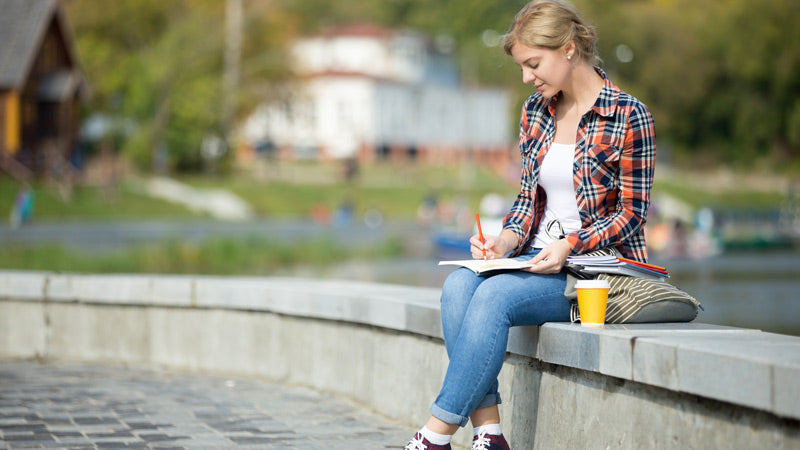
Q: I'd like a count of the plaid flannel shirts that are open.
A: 1